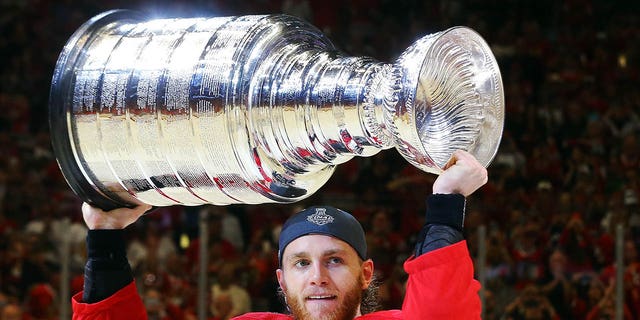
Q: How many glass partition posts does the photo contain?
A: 4